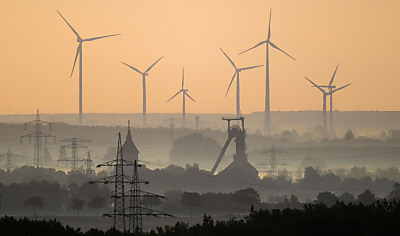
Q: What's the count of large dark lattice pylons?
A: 2